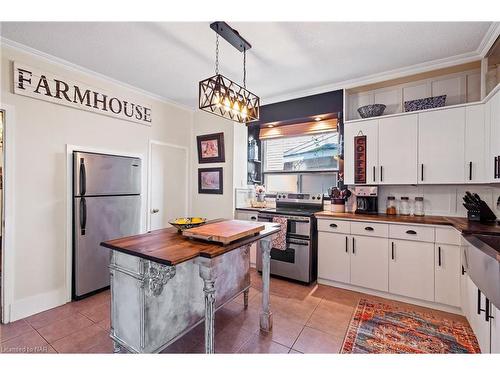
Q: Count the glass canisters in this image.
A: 3